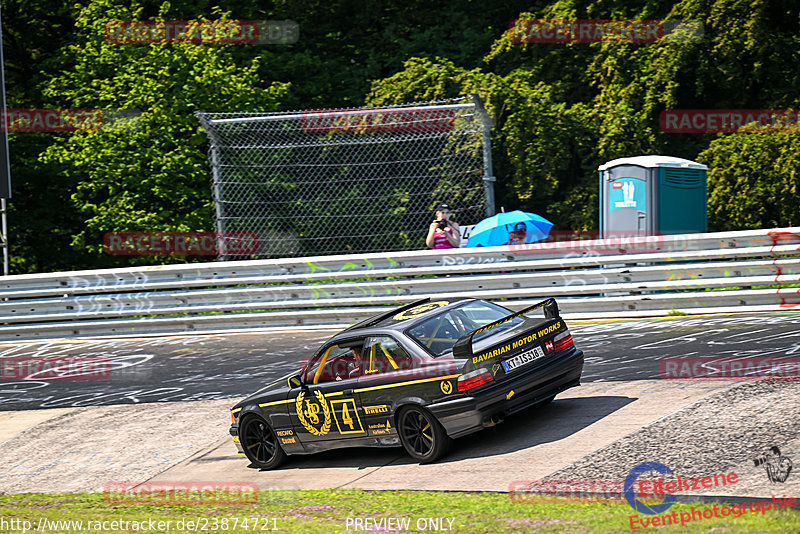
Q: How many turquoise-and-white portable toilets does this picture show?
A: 1